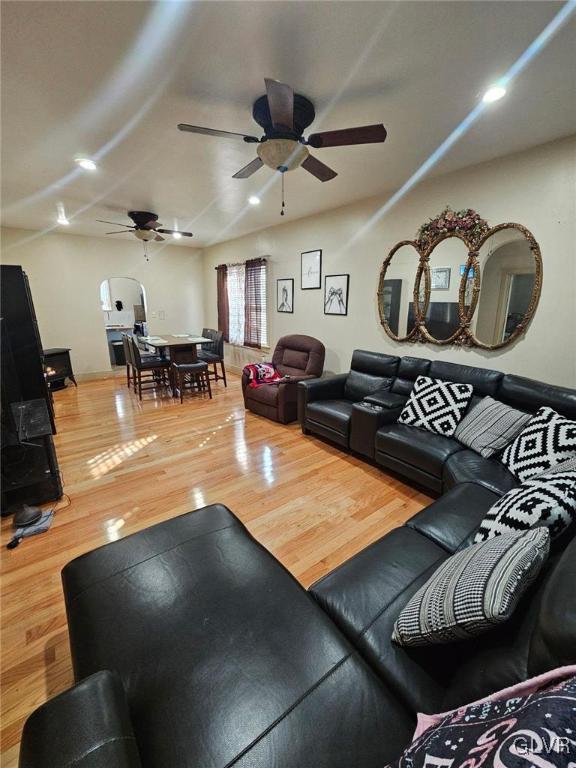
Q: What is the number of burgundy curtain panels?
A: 2